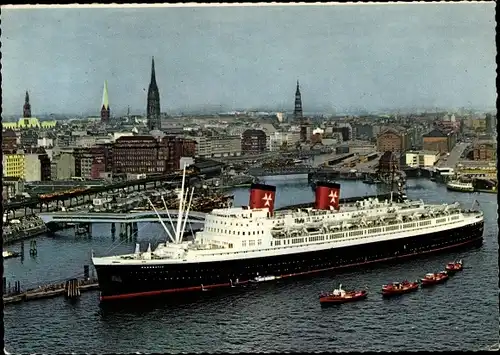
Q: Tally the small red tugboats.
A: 4